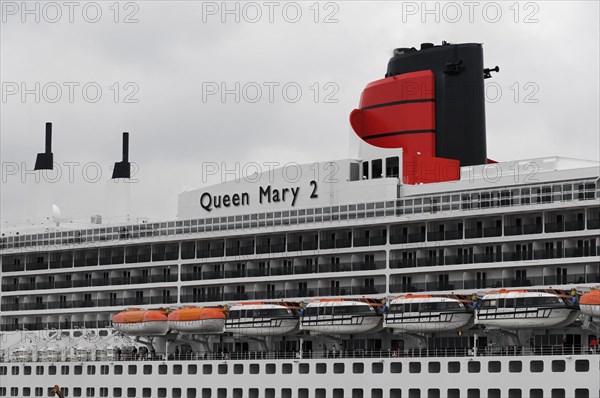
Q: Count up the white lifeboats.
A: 4